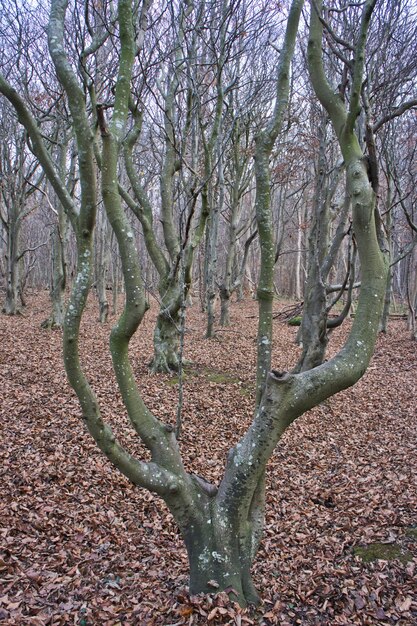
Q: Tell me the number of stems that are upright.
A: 4